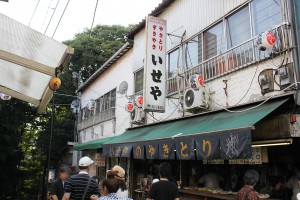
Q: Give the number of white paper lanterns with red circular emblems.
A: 4